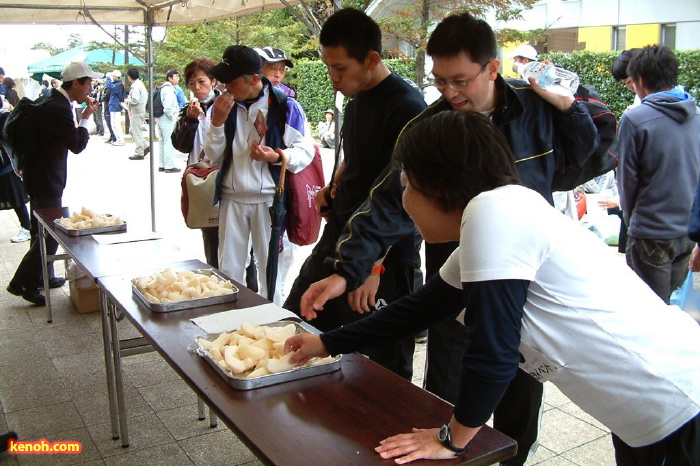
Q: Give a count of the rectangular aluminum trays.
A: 3